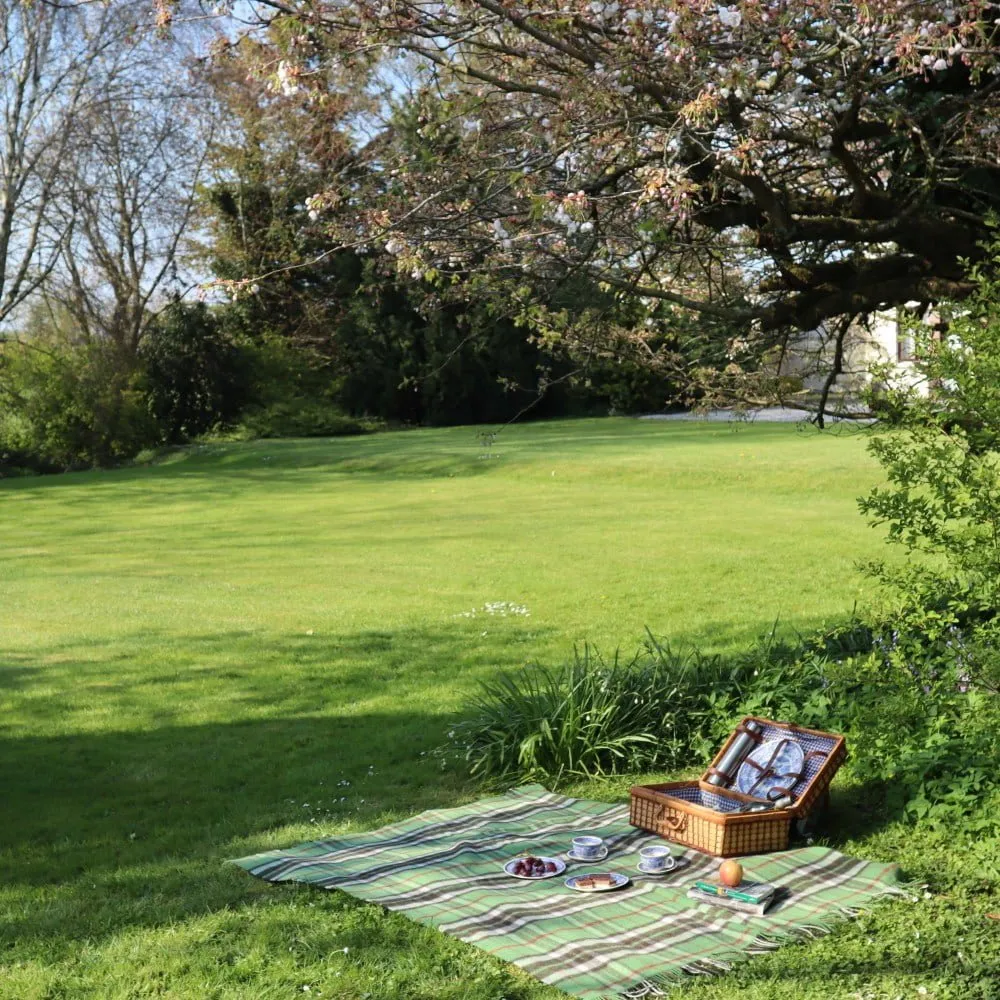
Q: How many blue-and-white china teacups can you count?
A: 2